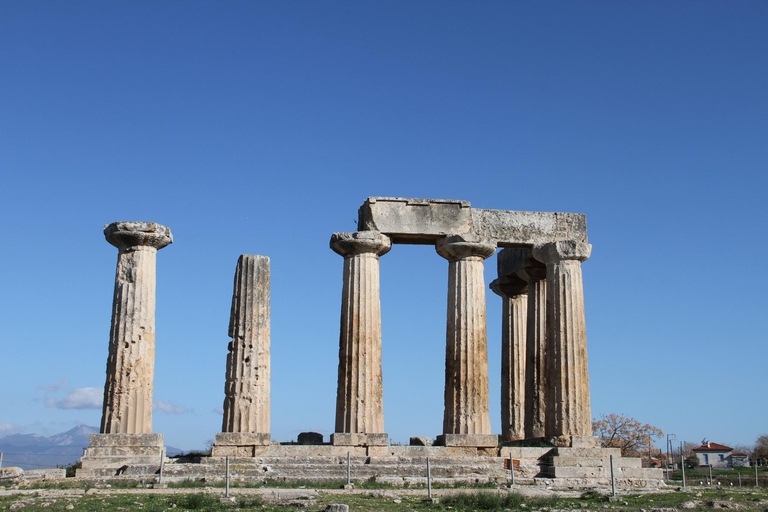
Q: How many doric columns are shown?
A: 7